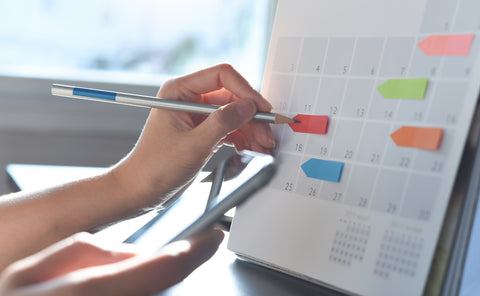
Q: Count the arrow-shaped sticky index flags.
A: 5